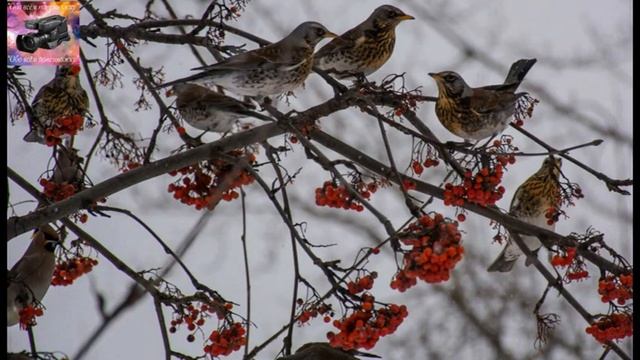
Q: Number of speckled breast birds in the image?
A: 6